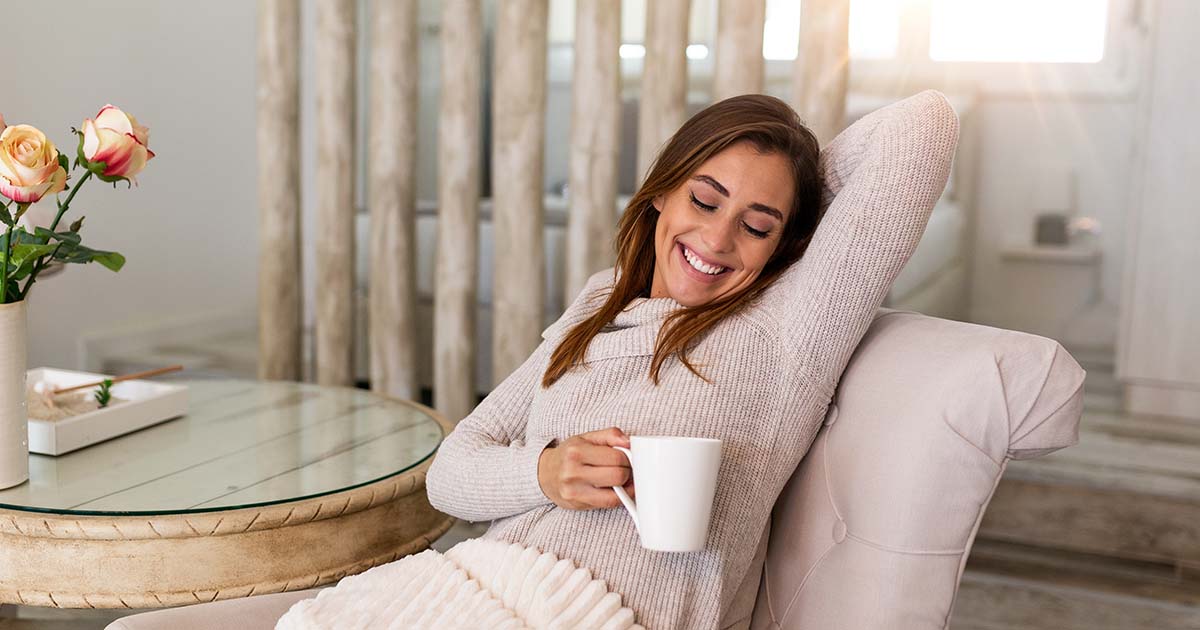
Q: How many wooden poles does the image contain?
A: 9